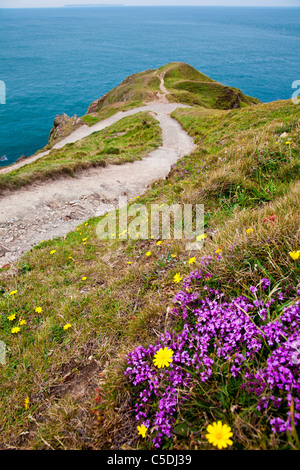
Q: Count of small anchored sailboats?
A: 0